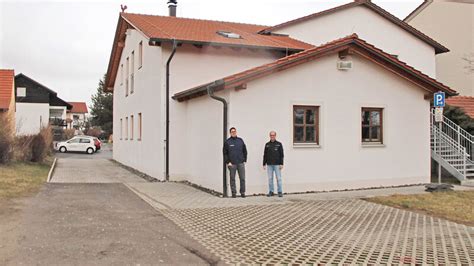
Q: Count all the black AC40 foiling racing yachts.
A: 0